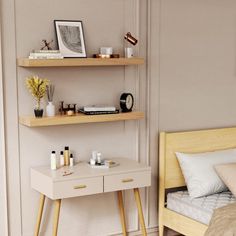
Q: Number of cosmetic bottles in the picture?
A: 4